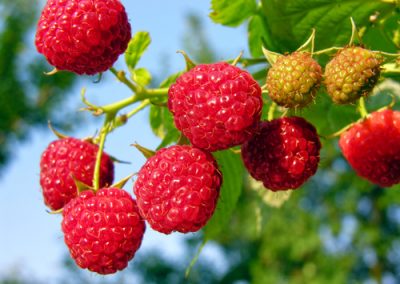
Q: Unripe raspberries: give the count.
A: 2